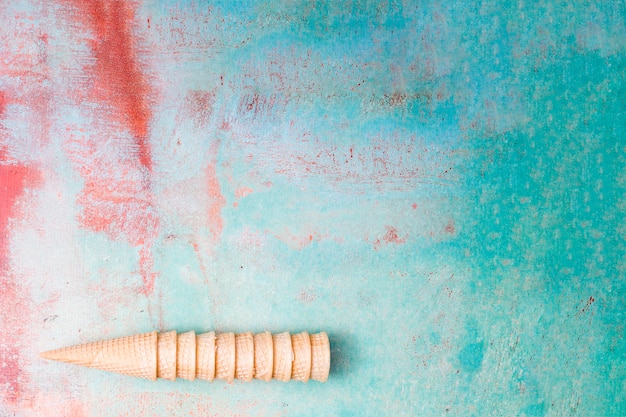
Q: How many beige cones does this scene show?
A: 10